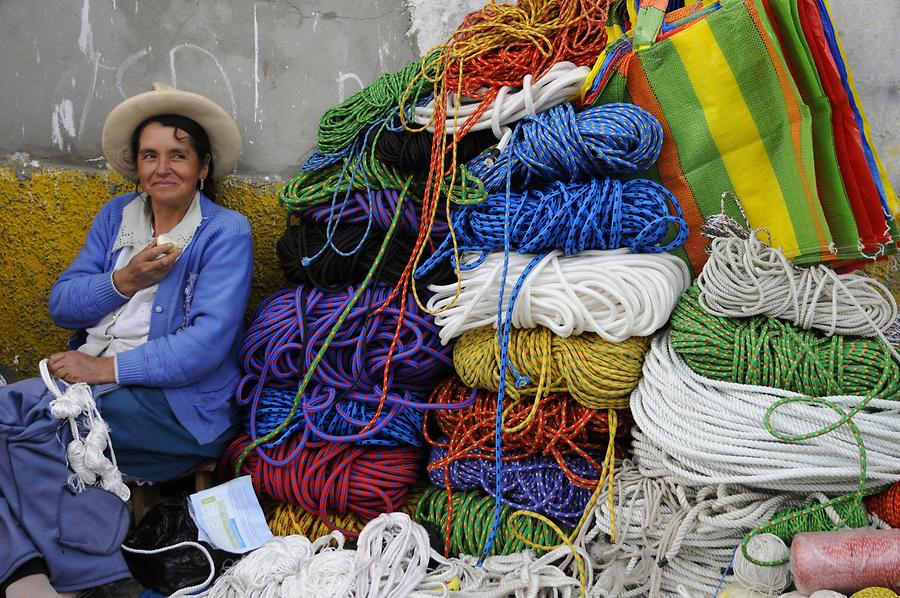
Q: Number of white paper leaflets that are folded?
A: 1